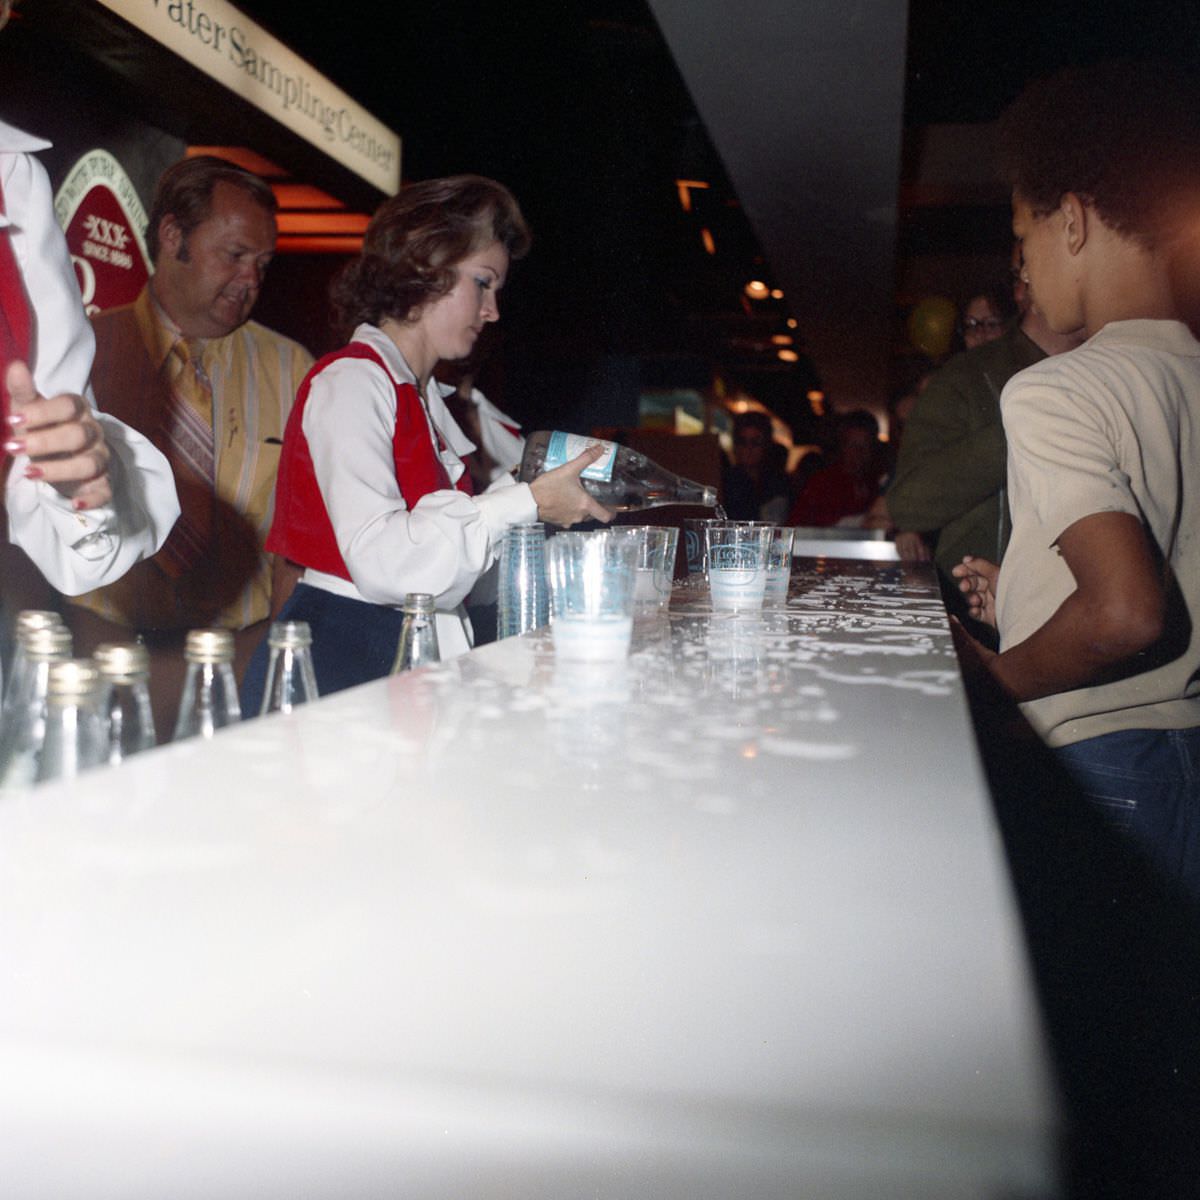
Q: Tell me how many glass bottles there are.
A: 8